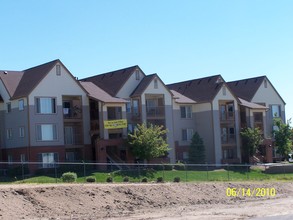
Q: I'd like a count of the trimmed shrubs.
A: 7